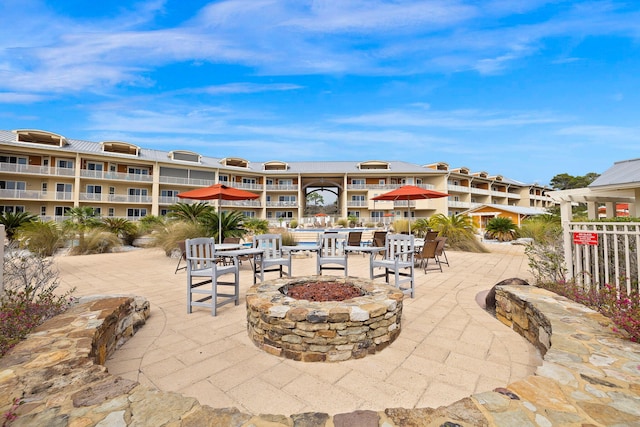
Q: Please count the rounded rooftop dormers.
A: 10